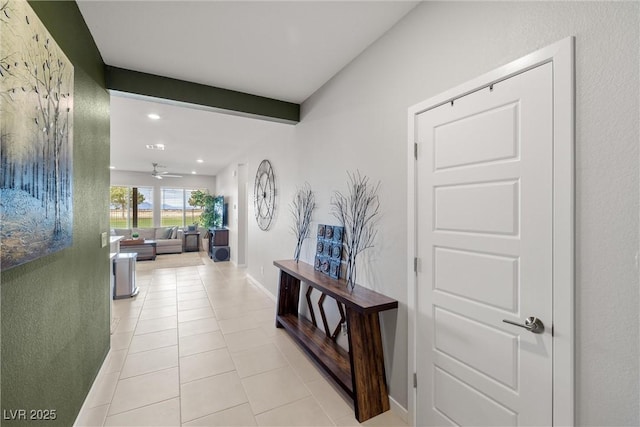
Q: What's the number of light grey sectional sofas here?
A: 1